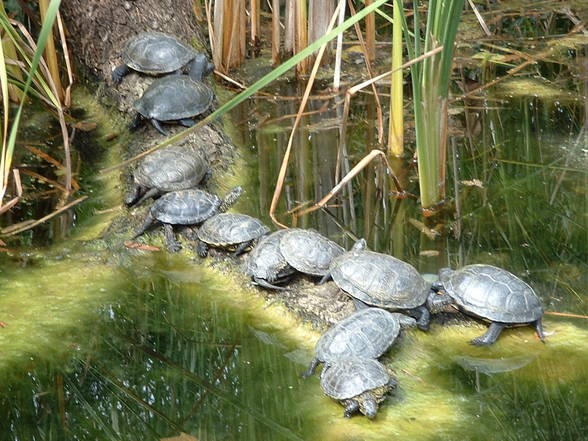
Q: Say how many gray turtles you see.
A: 11